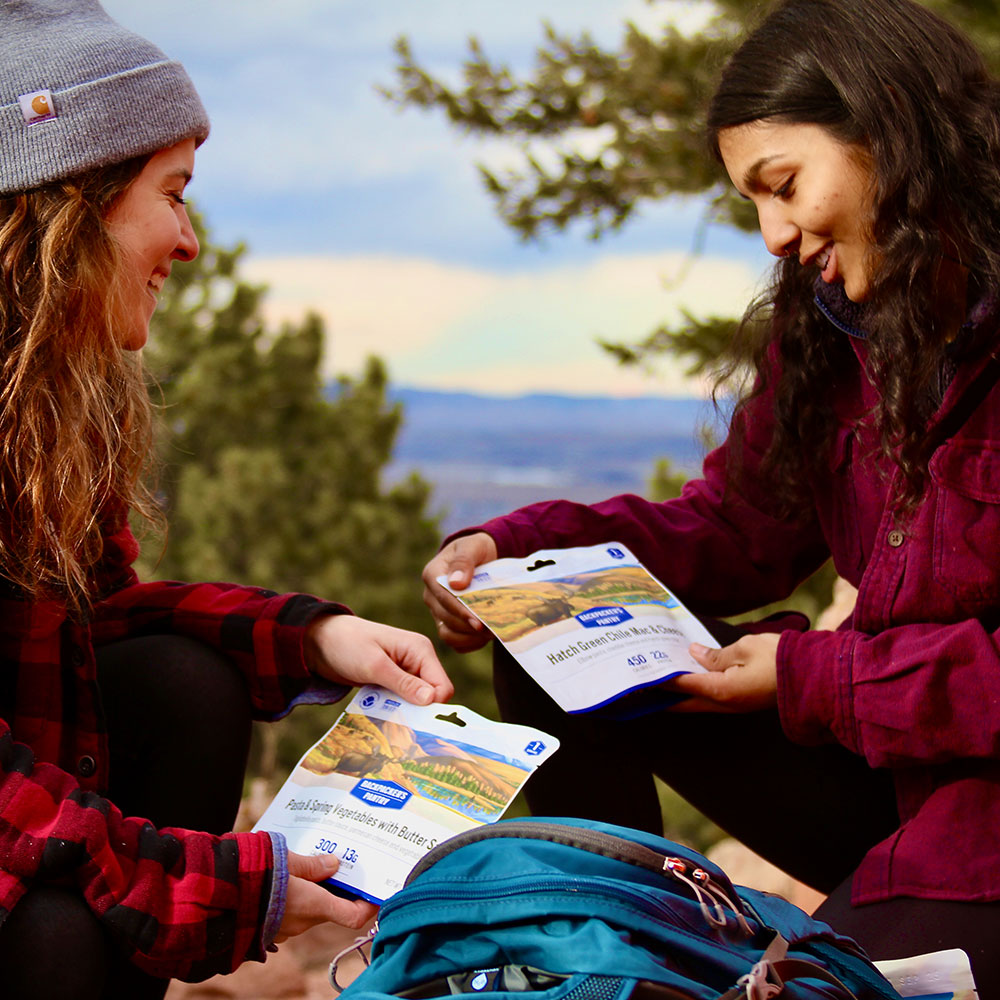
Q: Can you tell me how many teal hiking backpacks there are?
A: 1